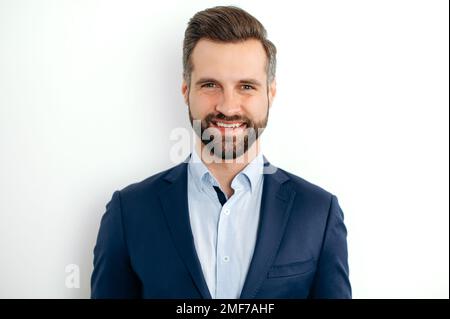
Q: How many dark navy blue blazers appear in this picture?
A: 1